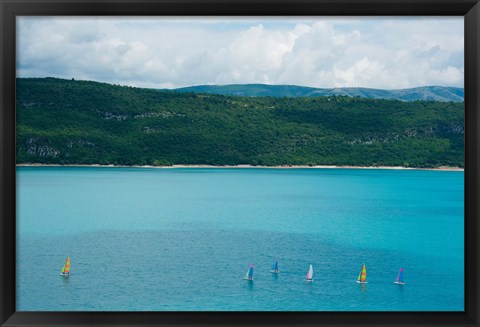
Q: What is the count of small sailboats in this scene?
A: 6